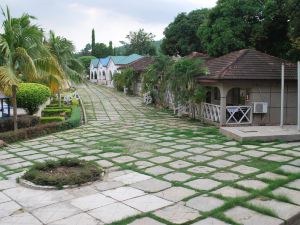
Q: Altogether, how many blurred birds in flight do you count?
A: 0